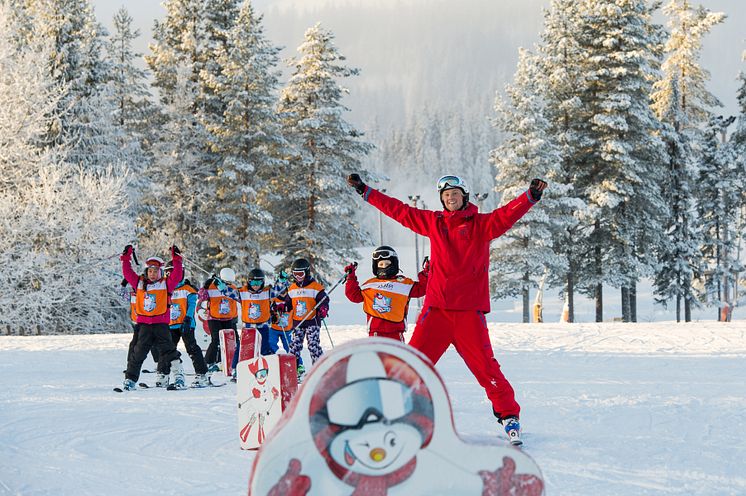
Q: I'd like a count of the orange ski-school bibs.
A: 8